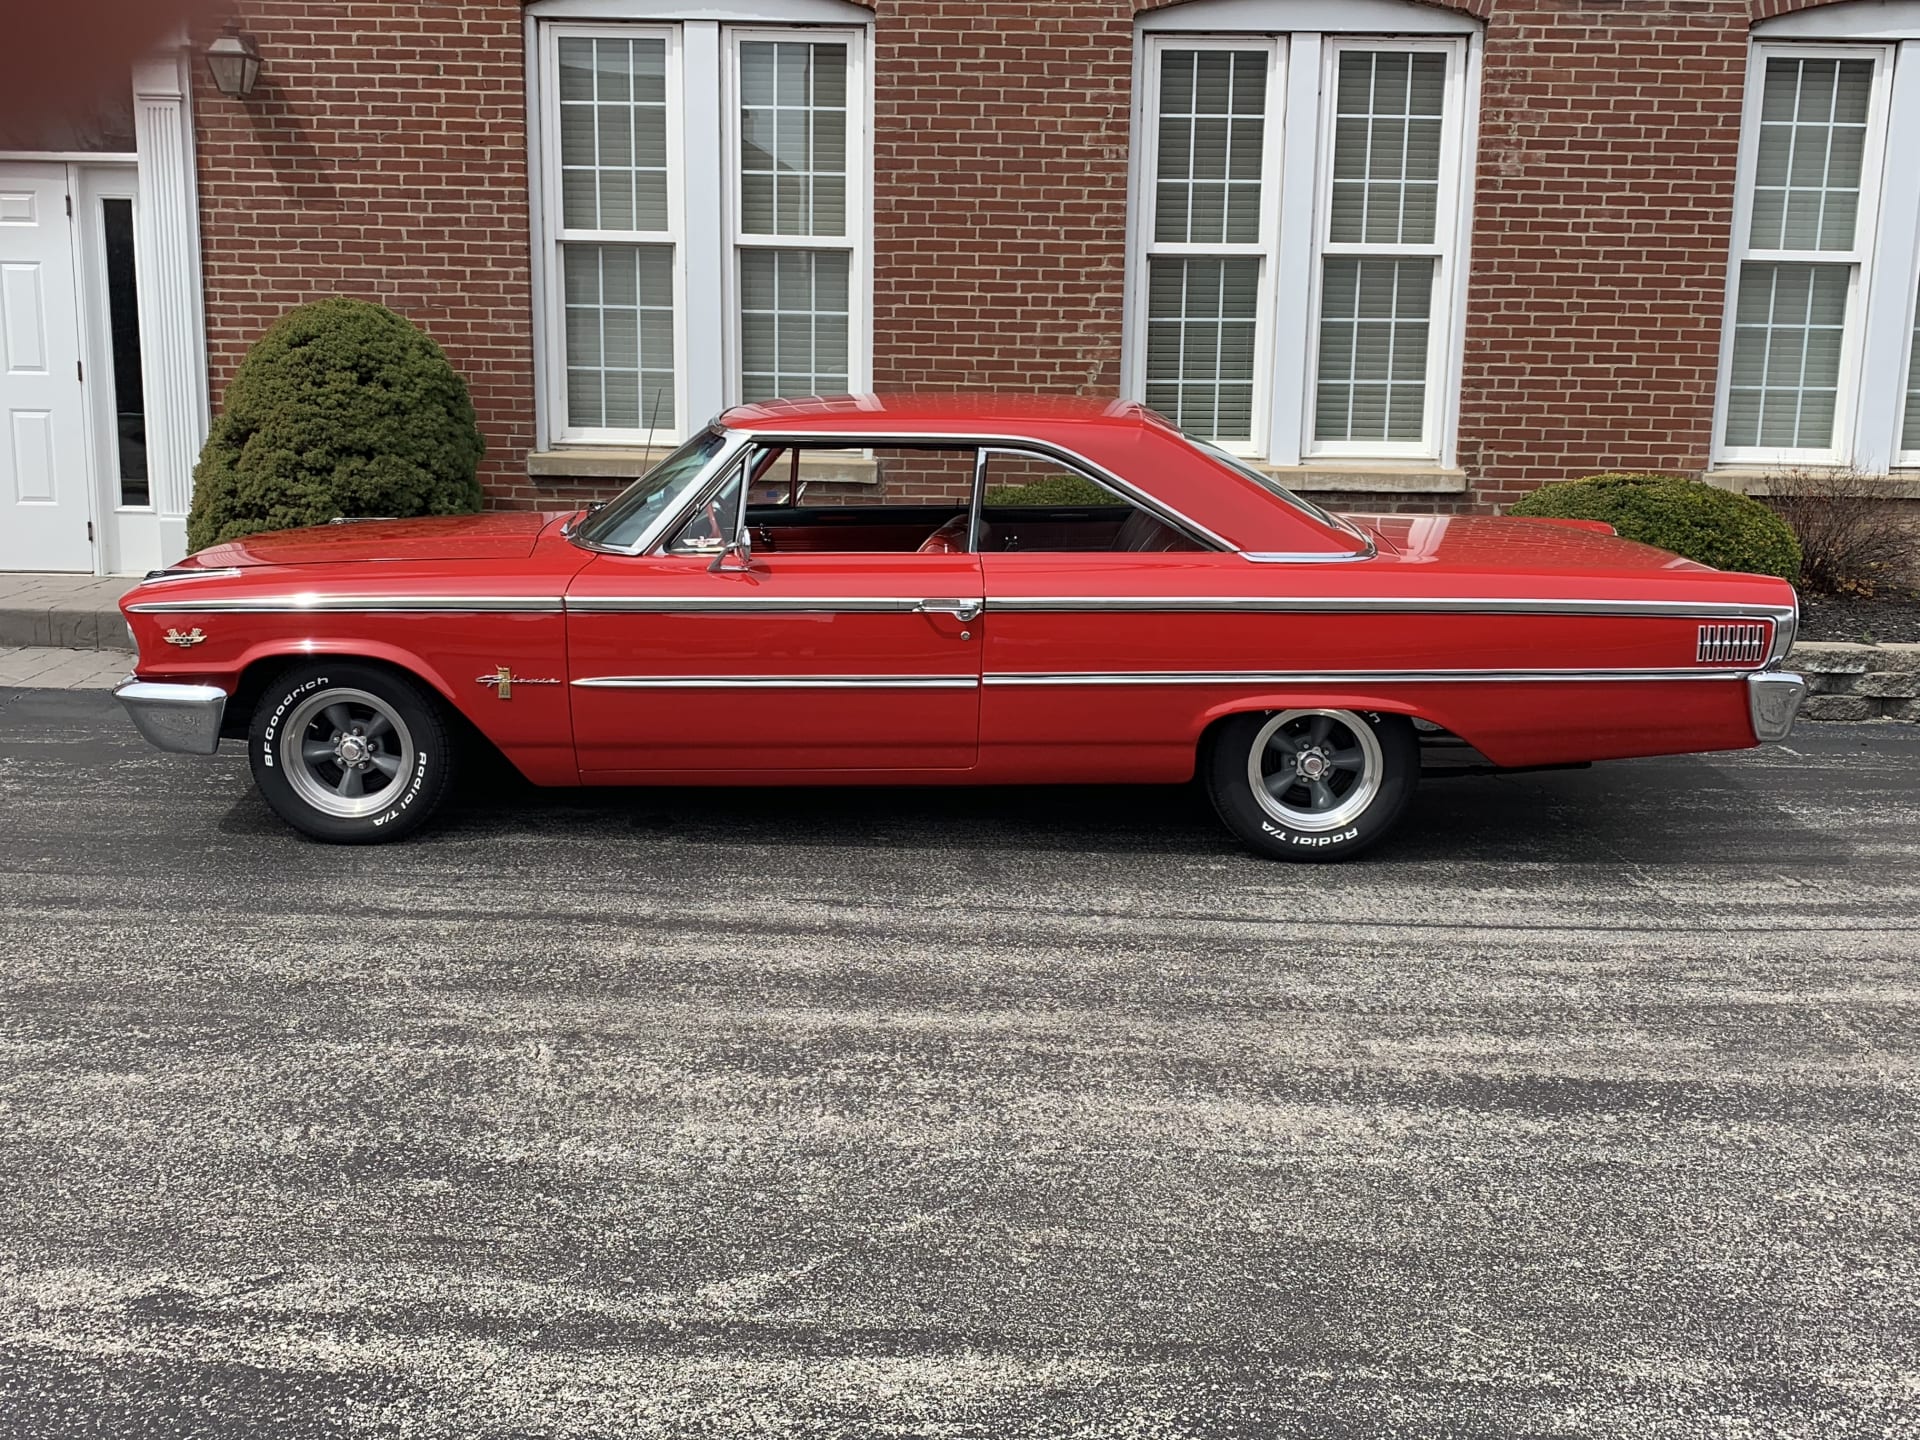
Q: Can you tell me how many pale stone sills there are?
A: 3